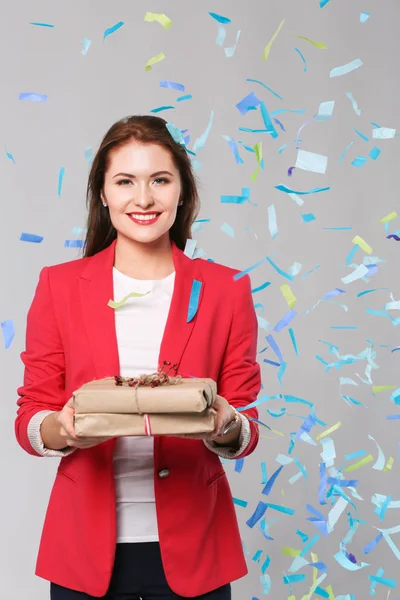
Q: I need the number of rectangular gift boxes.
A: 2